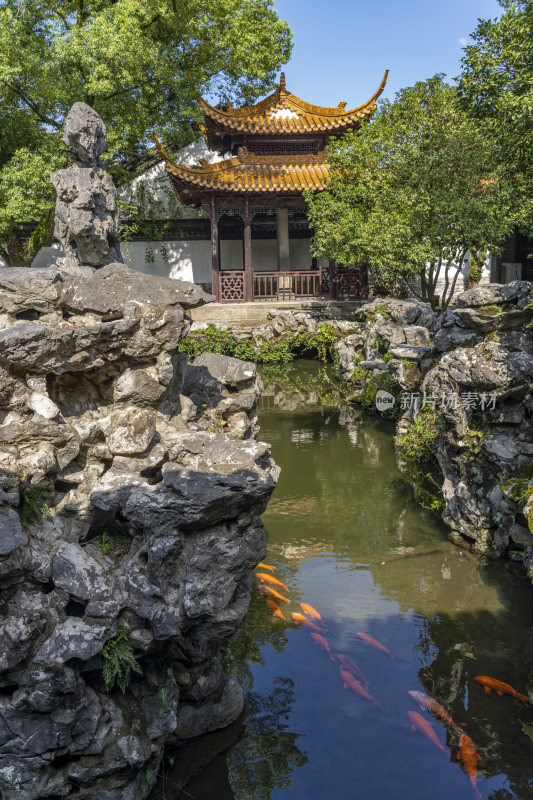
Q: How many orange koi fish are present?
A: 14